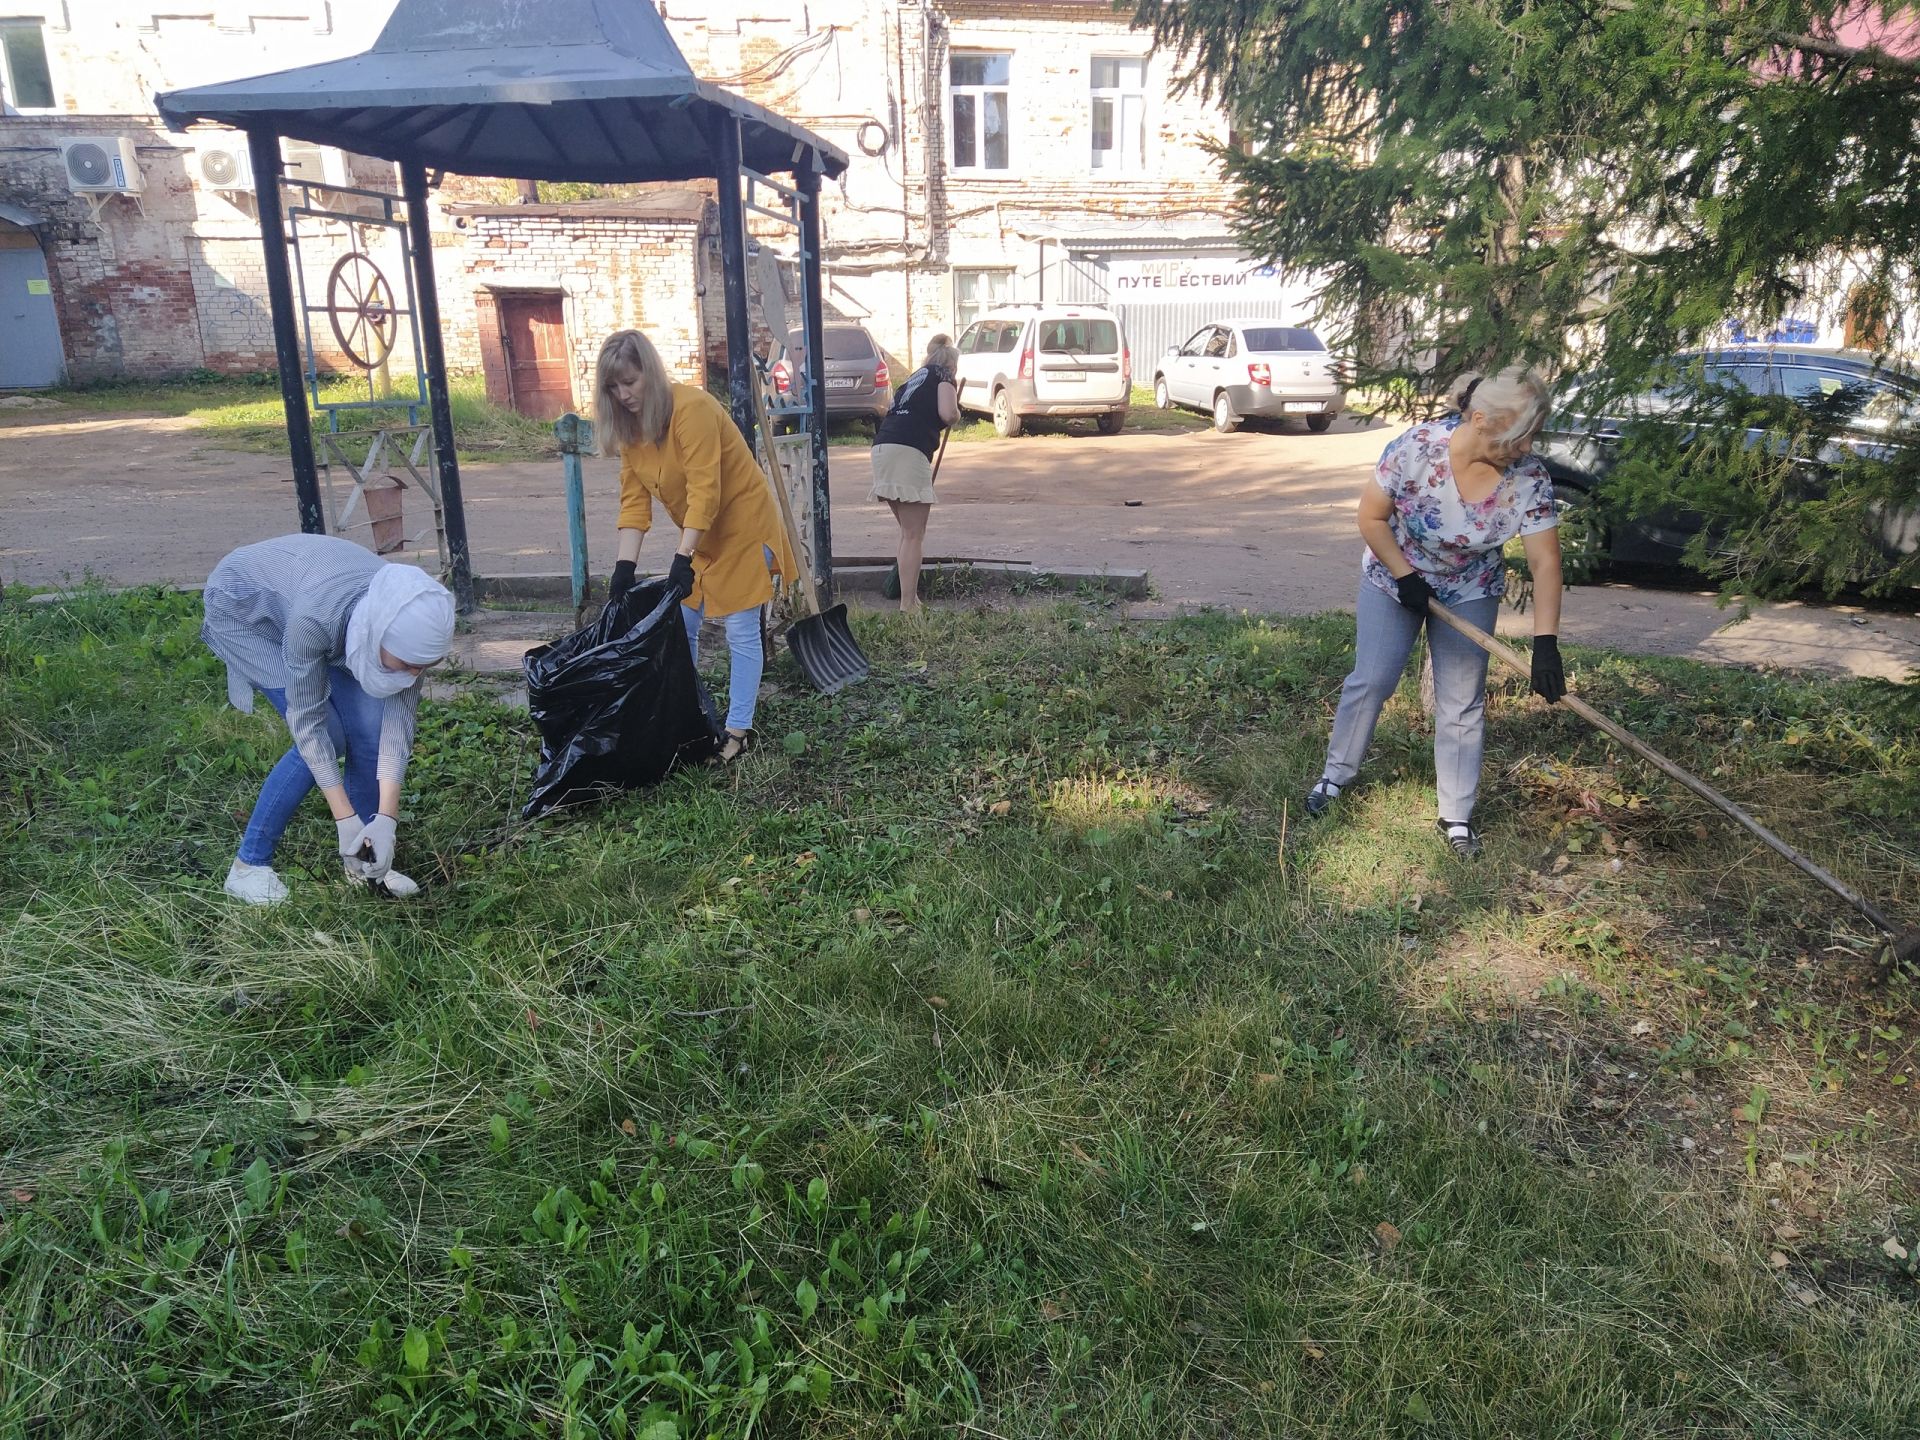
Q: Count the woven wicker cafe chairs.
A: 0